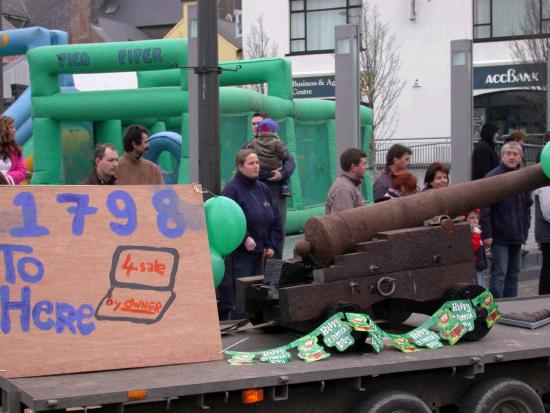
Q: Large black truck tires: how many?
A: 2